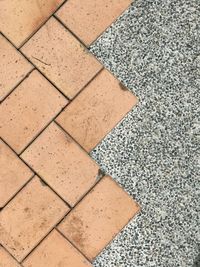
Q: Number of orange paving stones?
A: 12